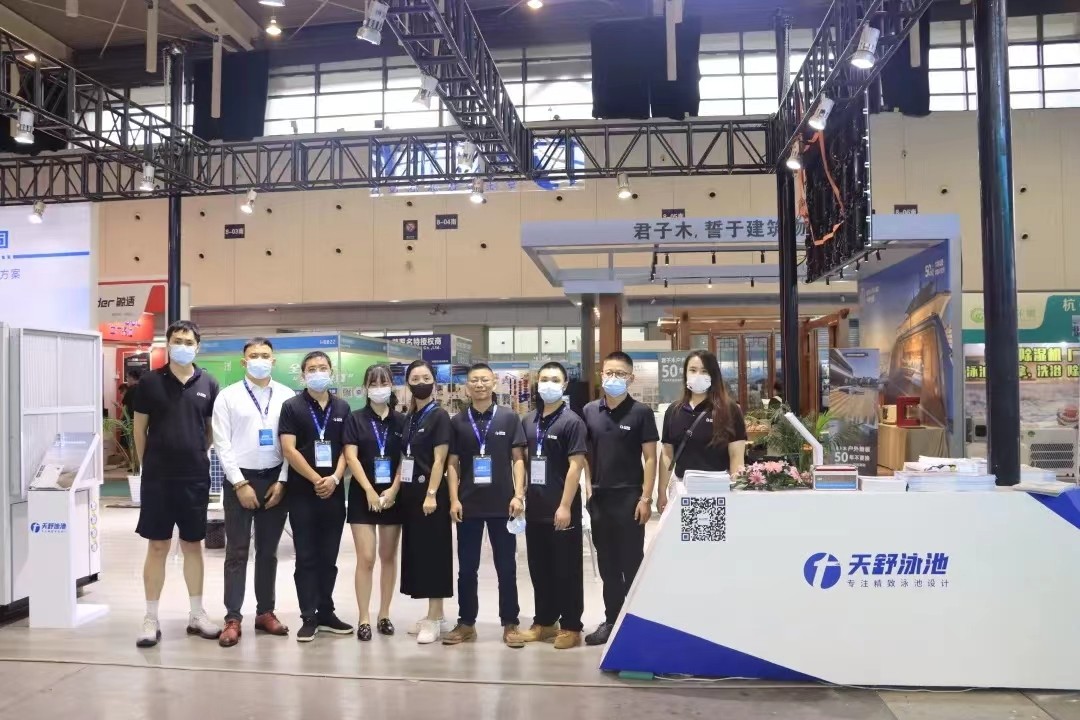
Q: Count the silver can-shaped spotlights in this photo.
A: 12